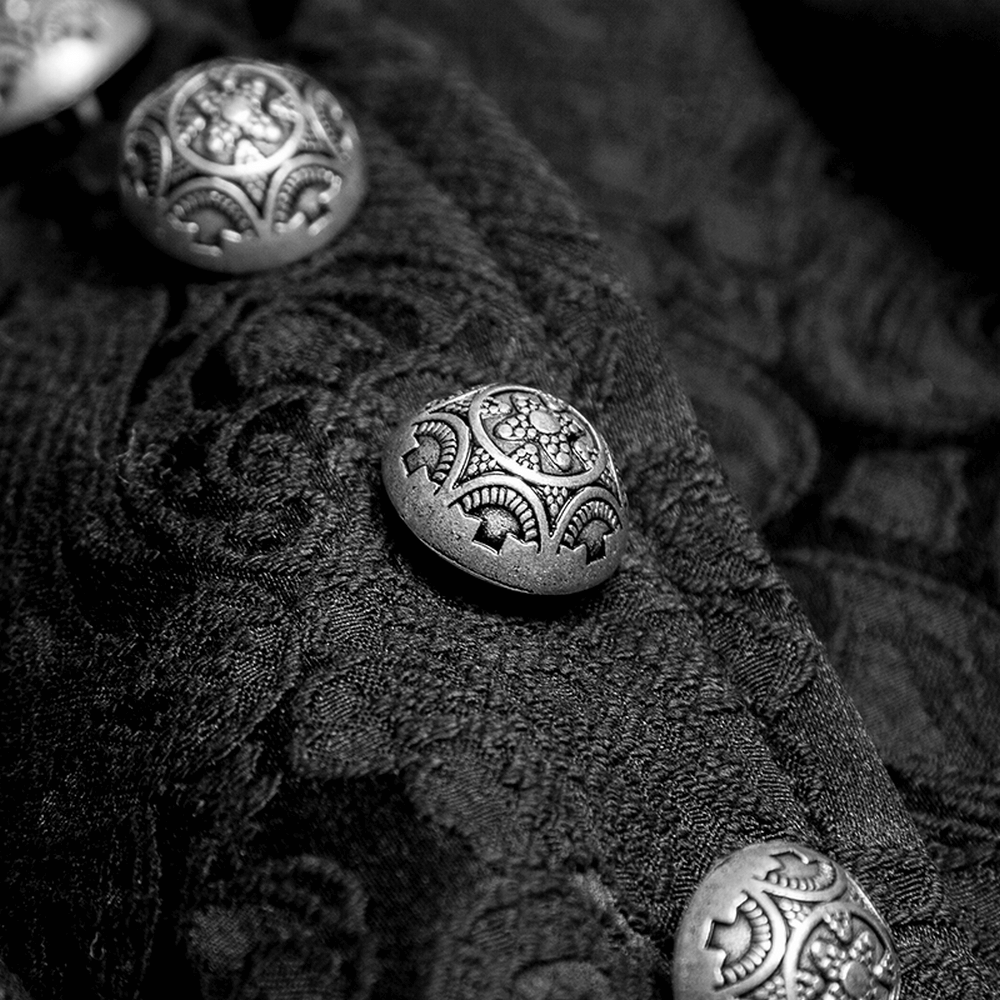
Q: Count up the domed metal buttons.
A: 4